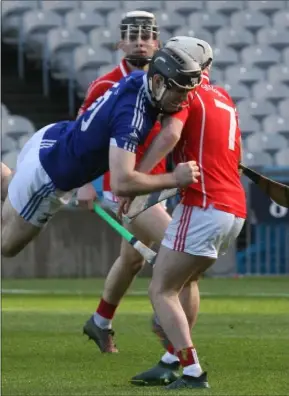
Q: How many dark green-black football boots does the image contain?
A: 2